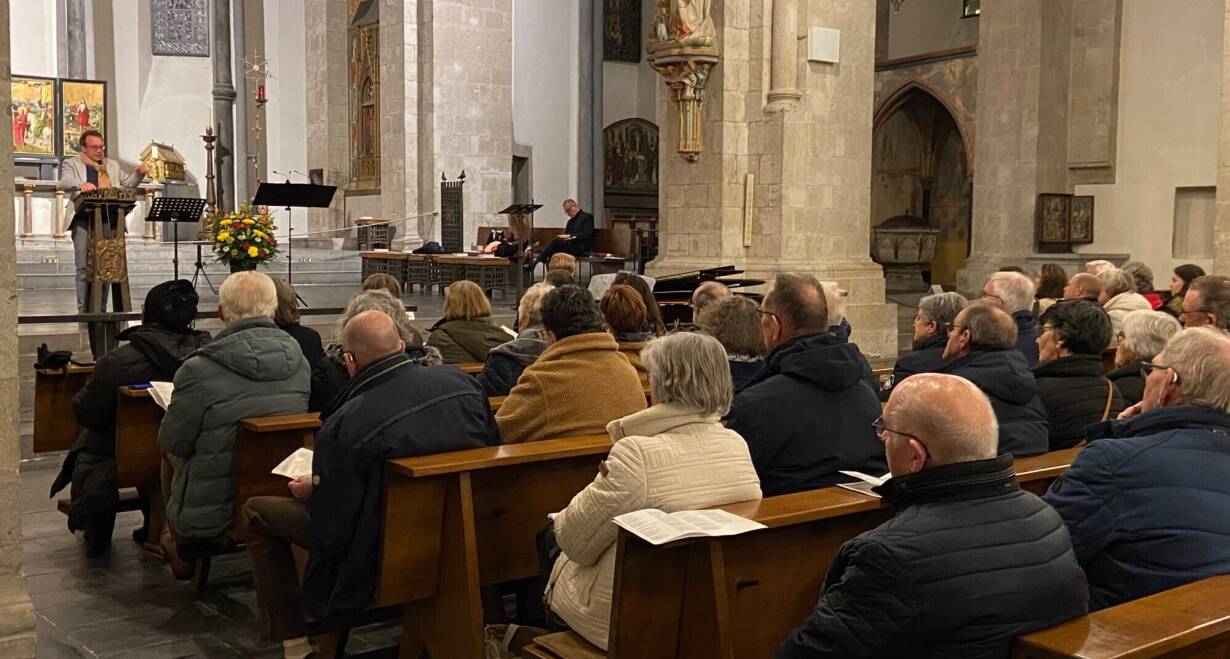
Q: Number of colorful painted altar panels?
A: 2